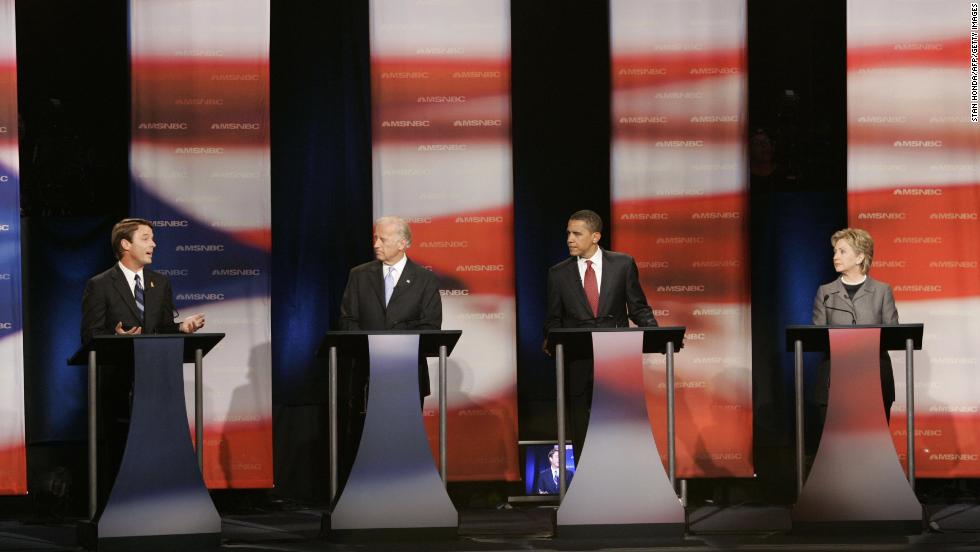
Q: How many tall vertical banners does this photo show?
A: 5